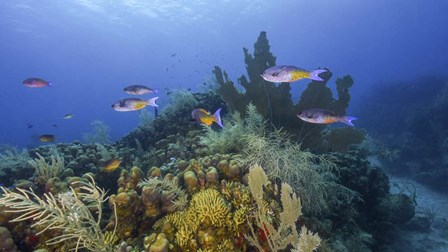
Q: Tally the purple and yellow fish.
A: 4